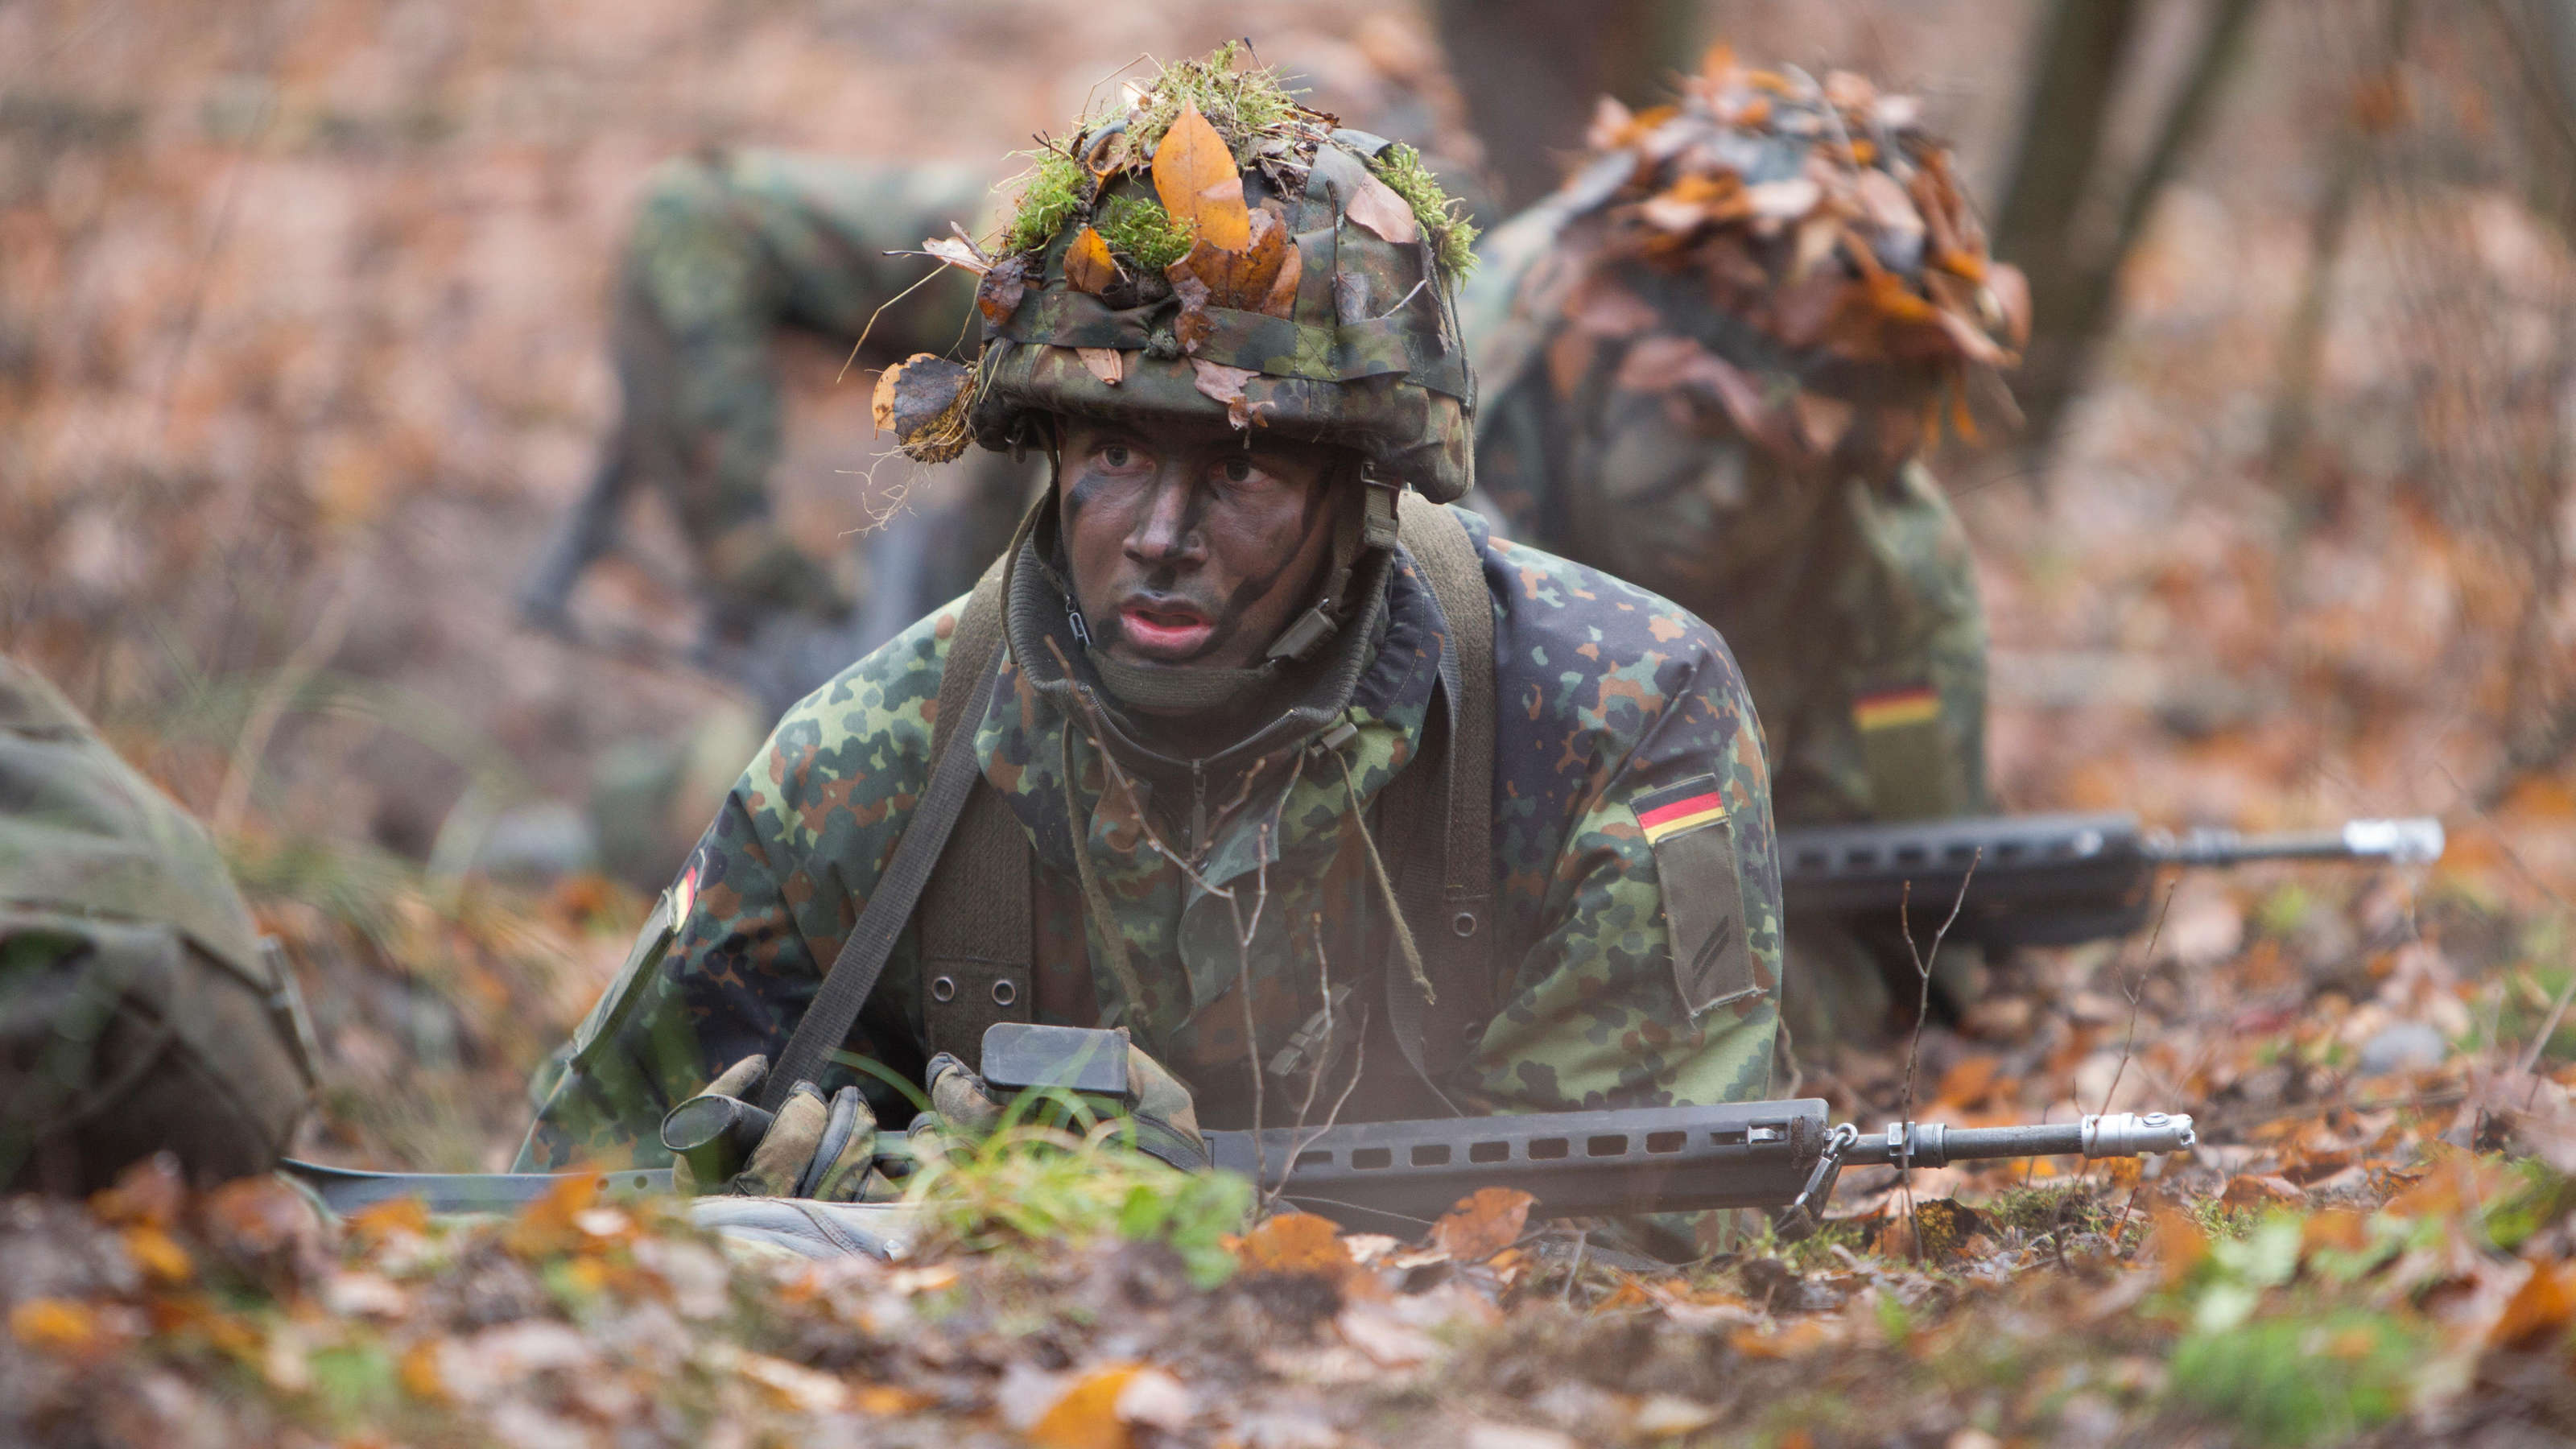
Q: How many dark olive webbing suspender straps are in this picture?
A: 2